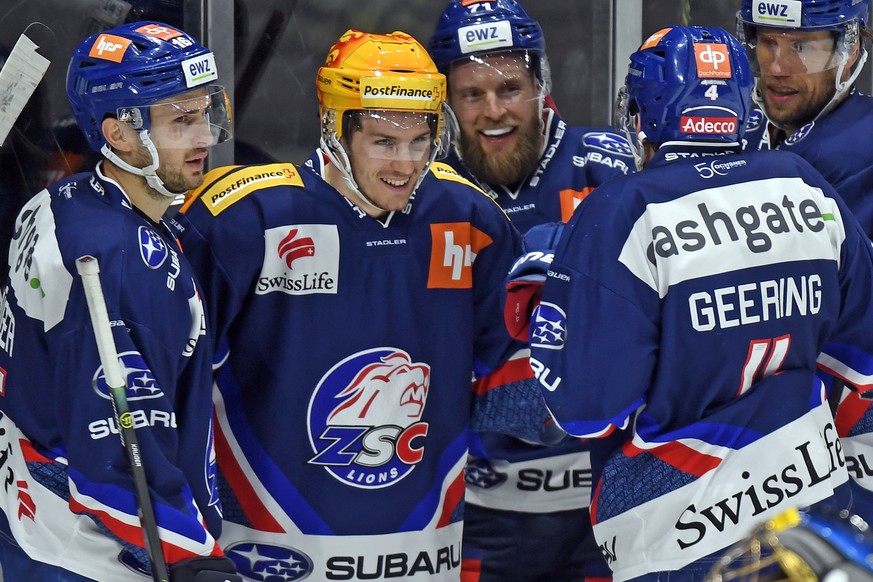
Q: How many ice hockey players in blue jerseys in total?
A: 5